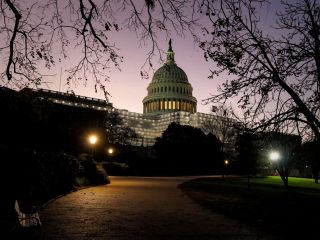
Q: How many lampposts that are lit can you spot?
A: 4